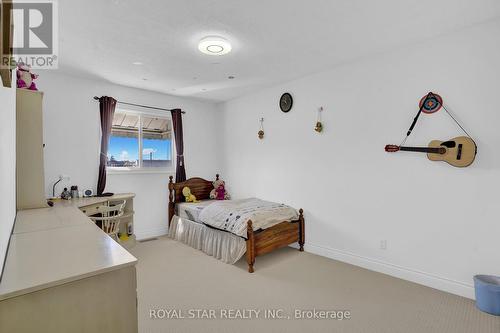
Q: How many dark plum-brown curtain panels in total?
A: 2